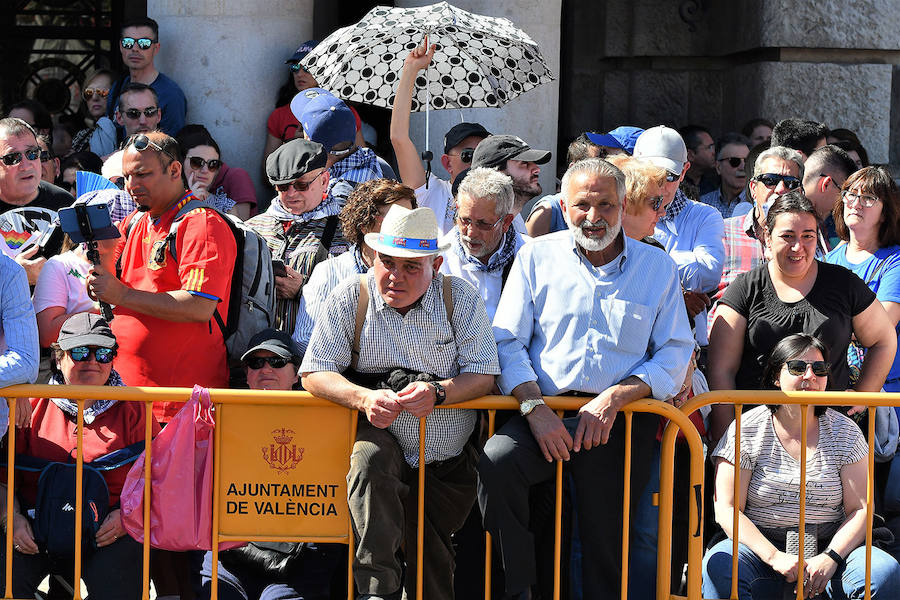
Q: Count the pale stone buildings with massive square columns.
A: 1